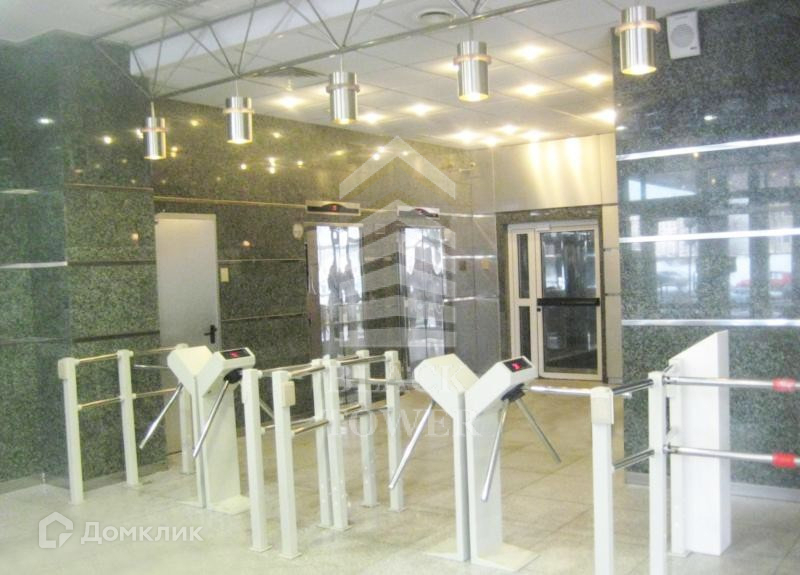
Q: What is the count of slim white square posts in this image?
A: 12